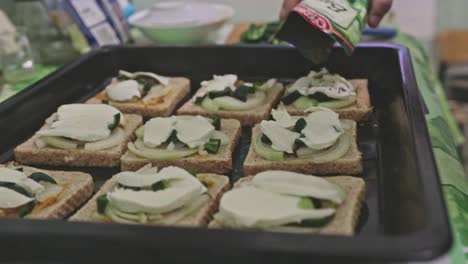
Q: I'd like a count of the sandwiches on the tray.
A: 9